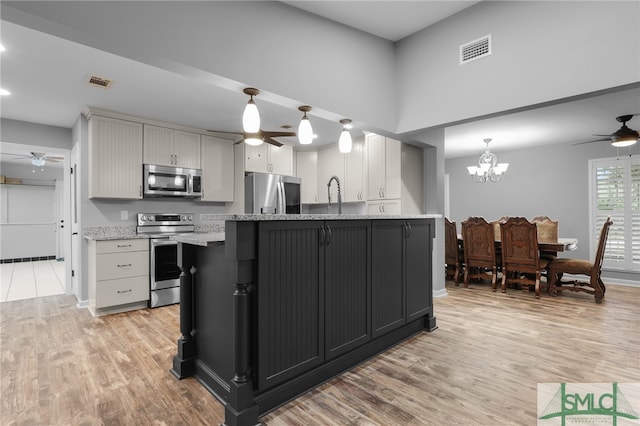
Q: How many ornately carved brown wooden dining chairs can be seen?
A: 6